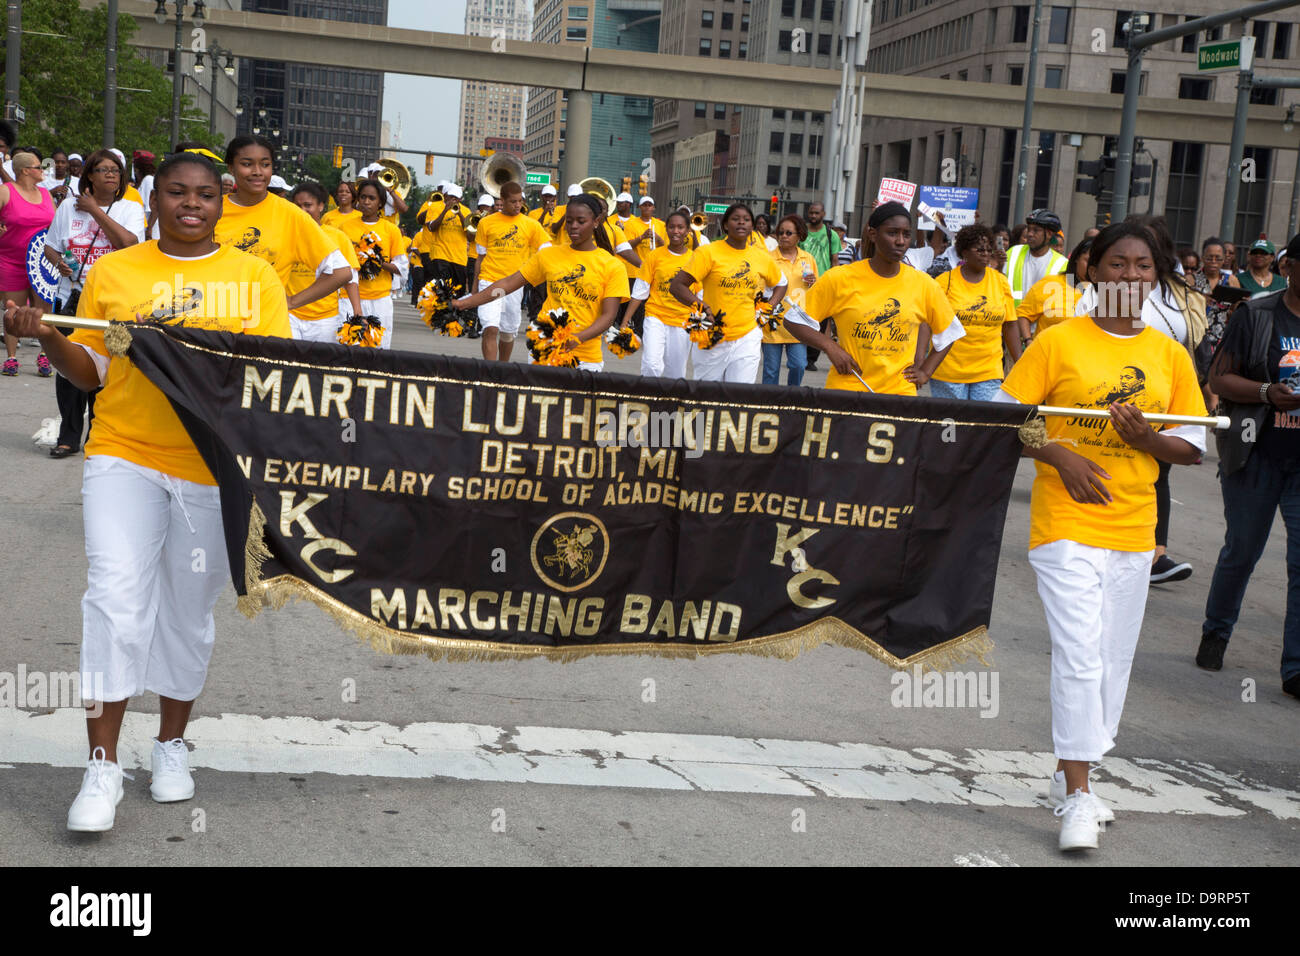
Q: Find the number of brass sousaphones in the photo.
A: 3